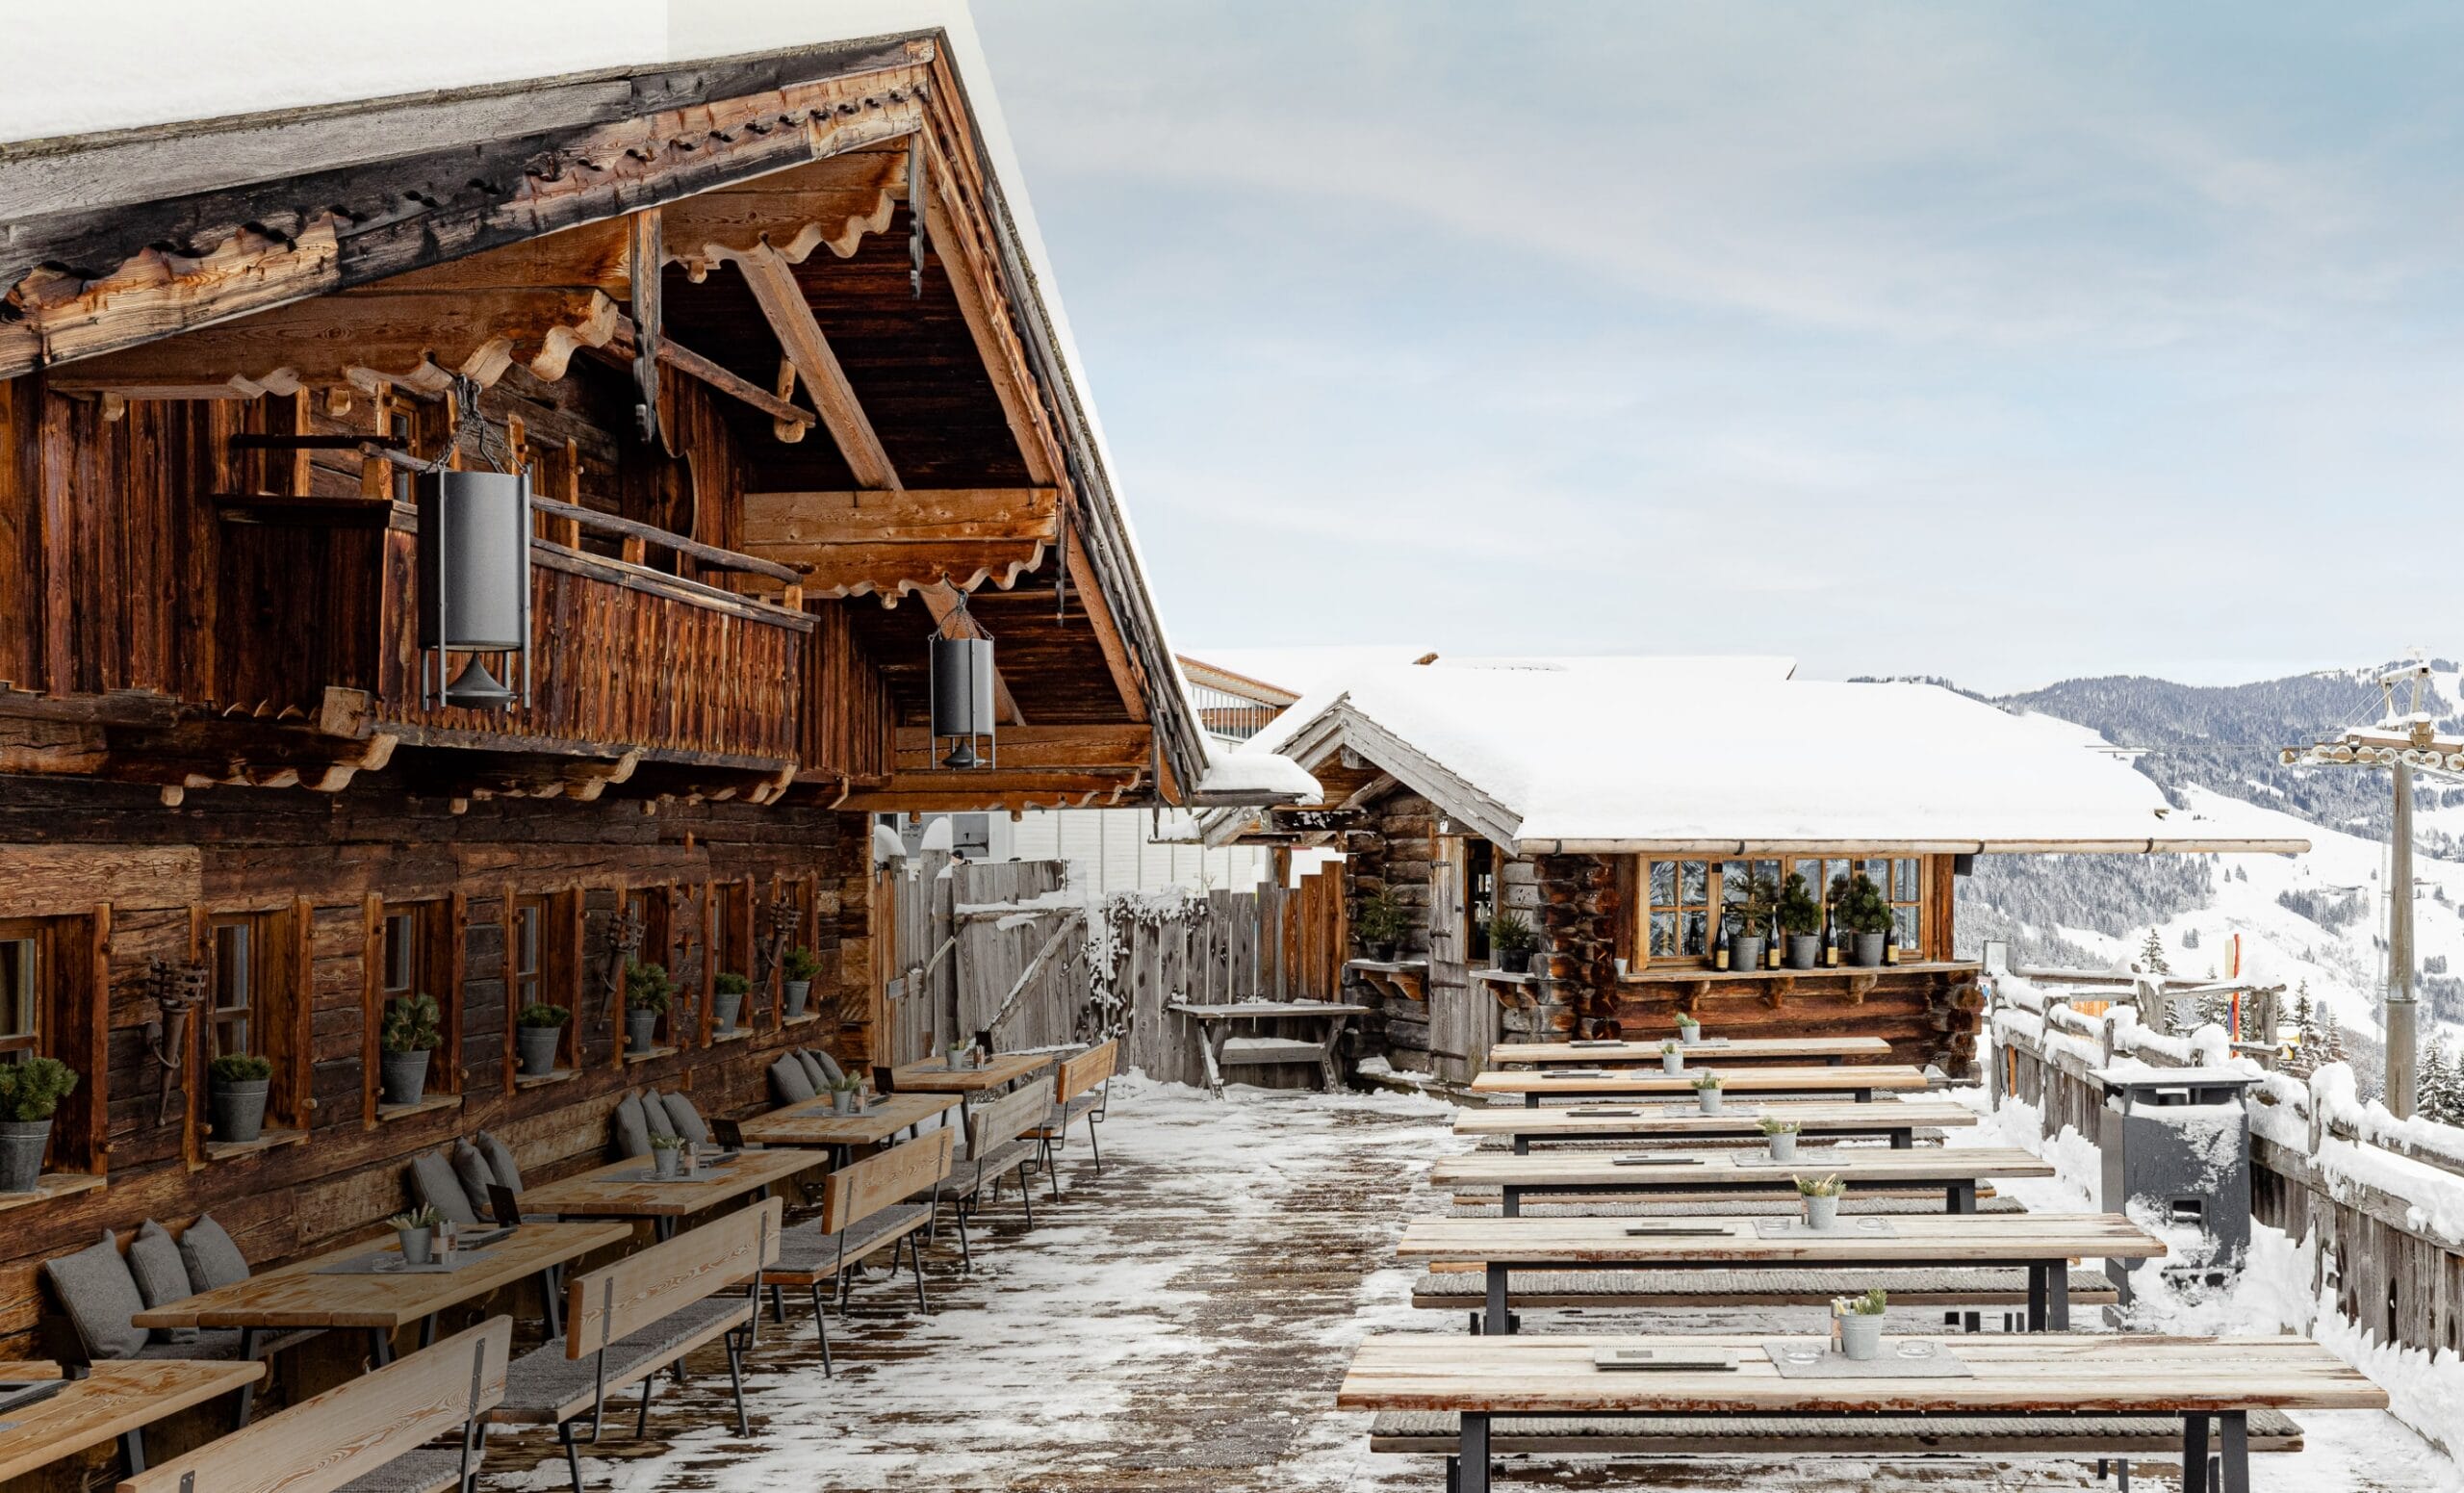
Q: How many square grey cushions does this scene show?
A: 12